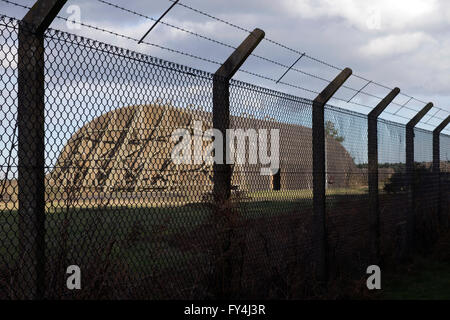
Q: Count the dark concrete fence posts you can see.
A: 6